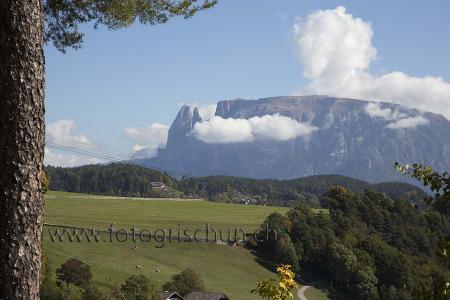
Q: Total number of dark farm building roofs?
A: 2